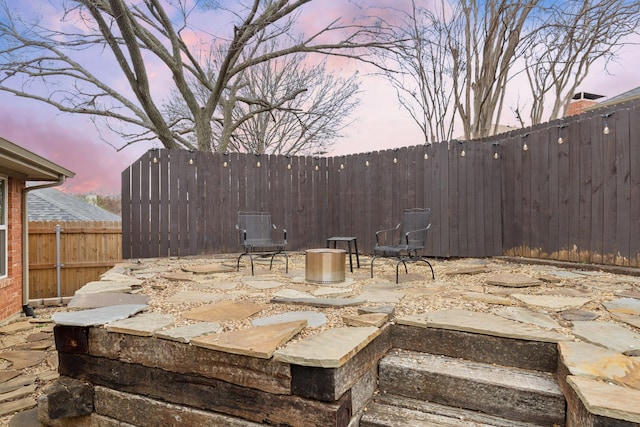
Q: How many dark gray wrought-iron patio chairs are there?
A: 2